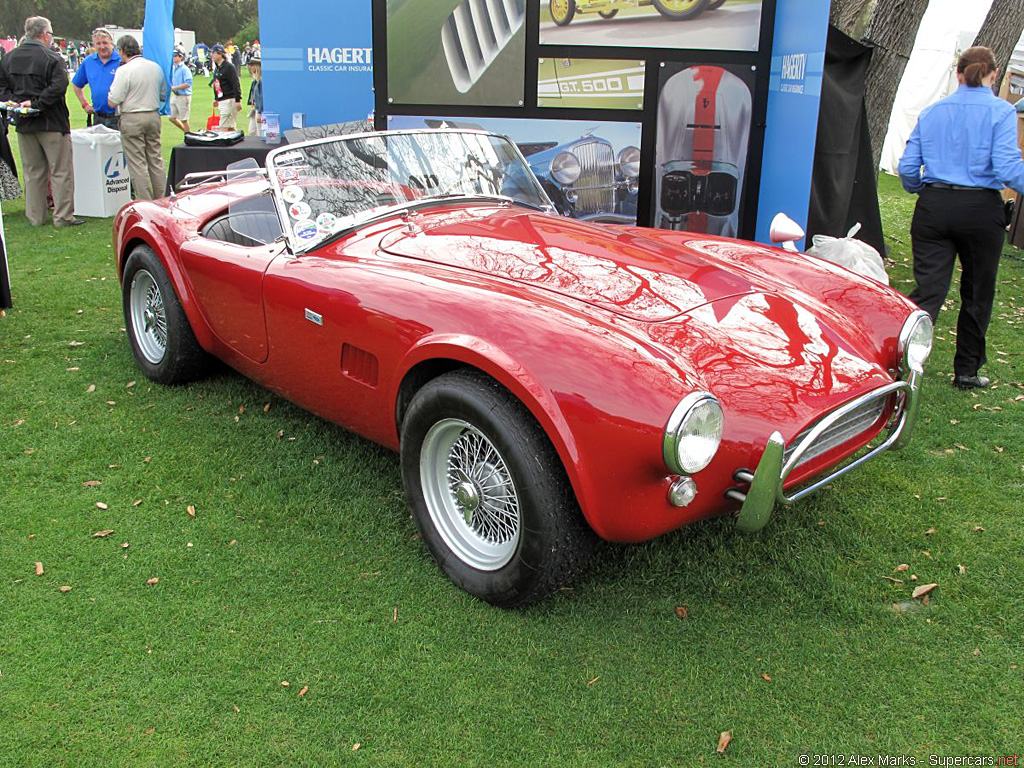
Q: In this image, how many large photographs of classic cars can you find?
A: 5